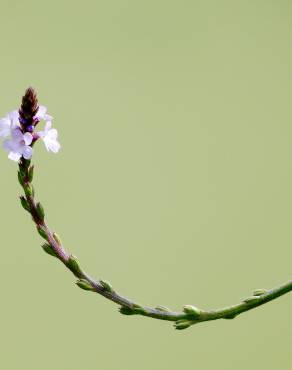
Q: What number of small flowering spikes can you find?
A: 1